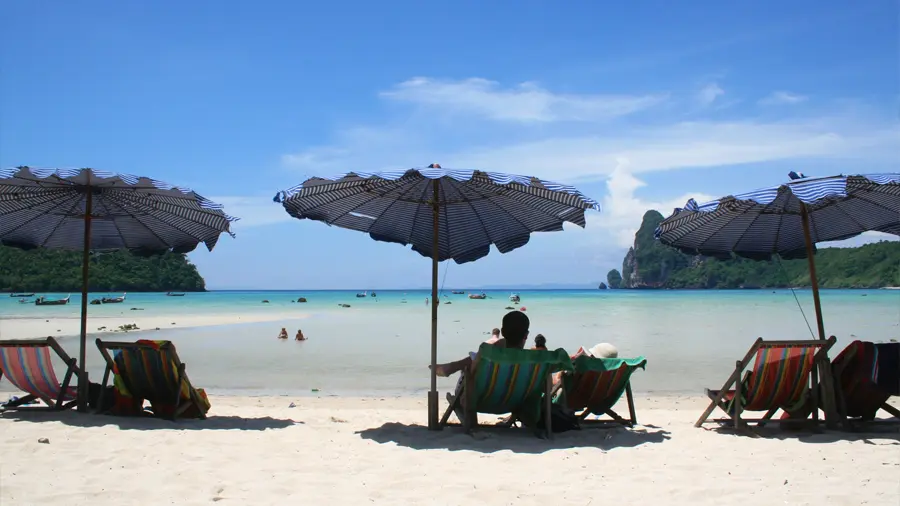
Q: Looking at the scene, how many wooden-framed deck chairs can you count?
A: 6